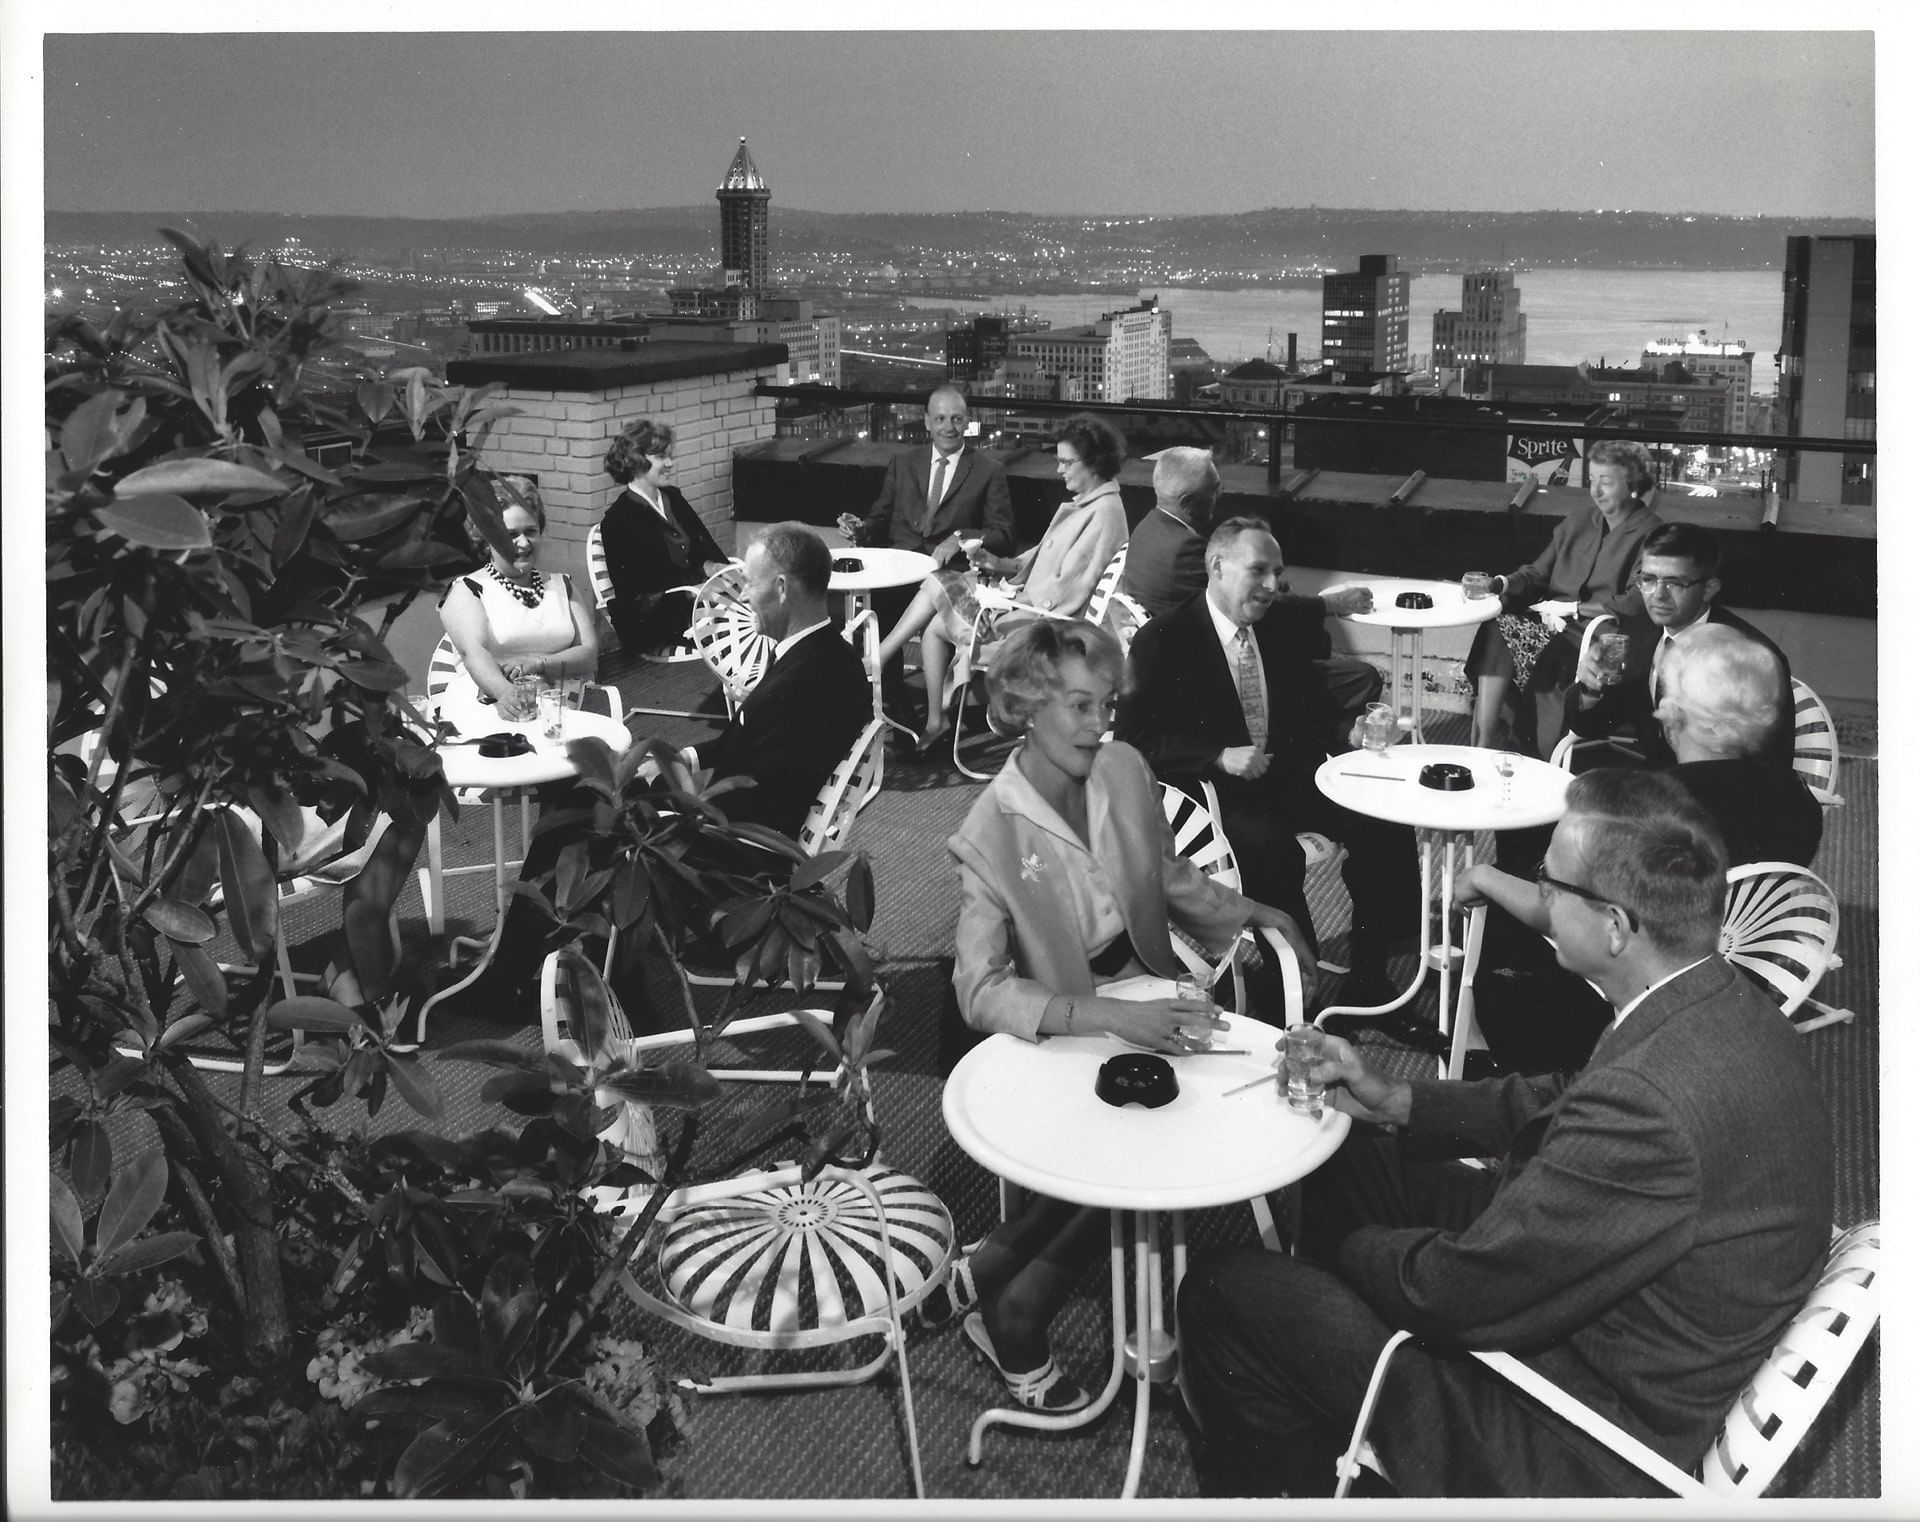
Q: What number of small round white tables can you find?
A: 5